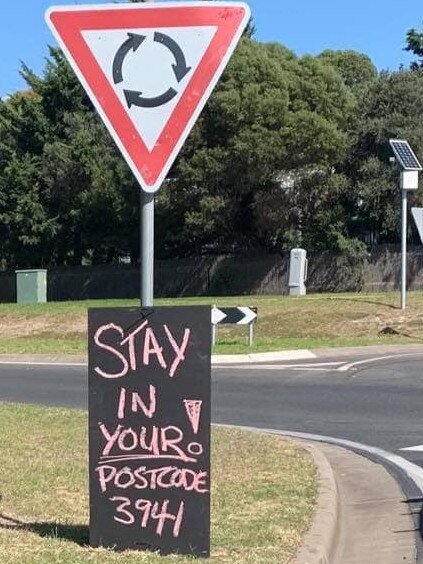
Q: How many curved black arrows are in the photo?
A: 3